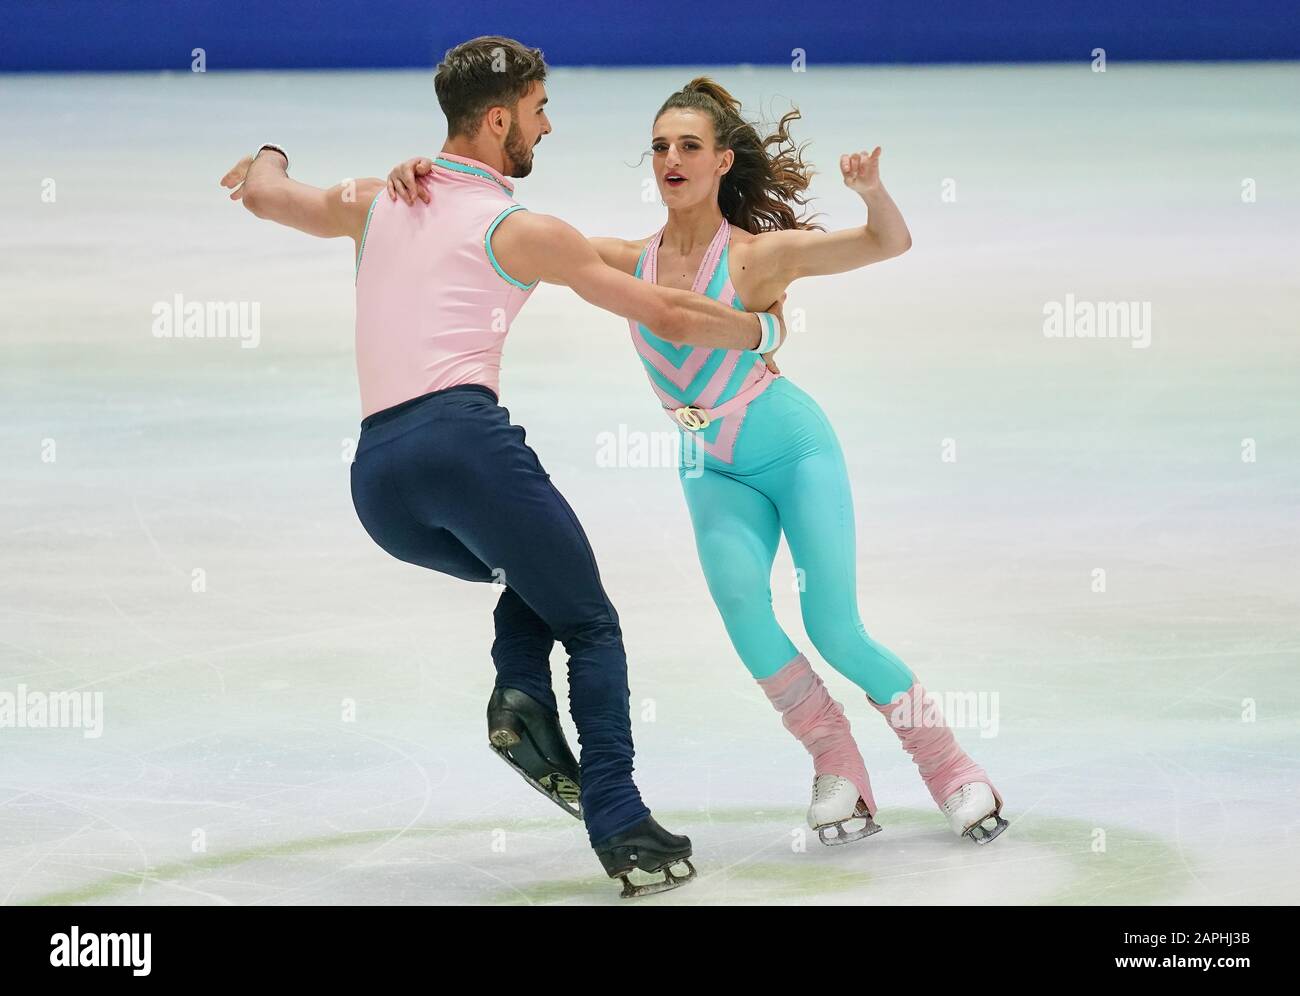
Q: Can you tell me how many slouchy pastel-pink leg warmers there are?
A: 2